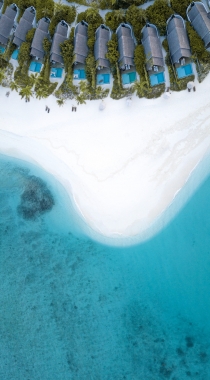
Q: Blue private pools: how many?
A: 9